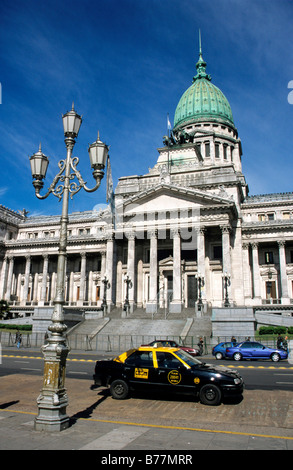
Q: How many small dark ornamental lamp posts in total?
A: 4